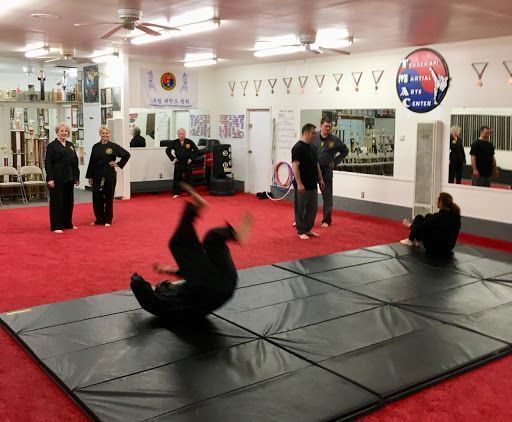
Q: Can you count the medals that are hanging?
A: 12